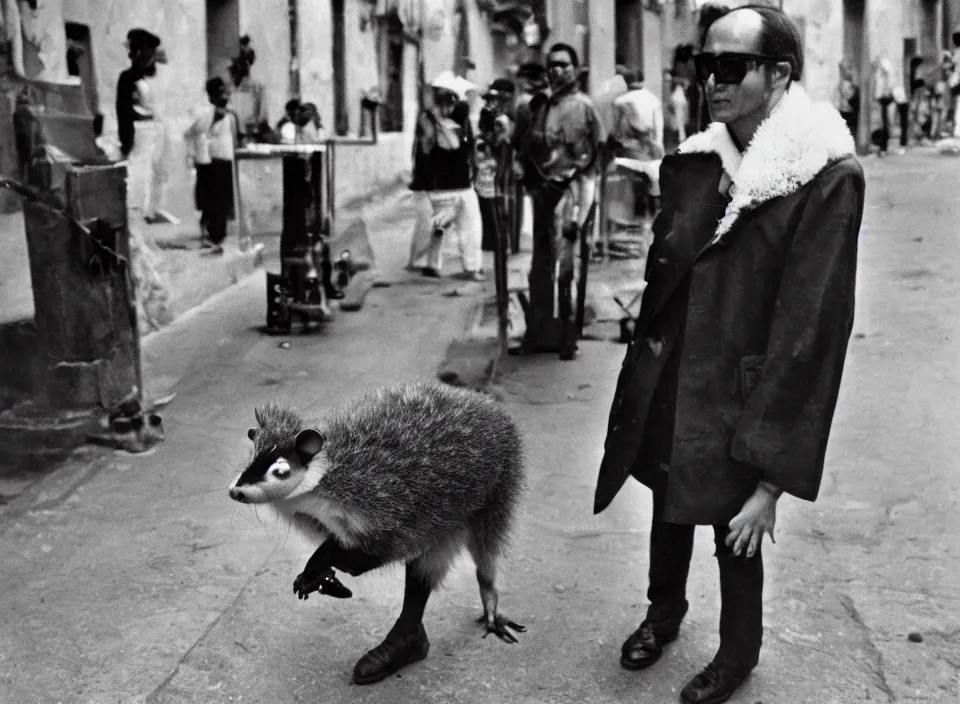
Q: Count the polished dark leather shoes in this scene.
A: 3